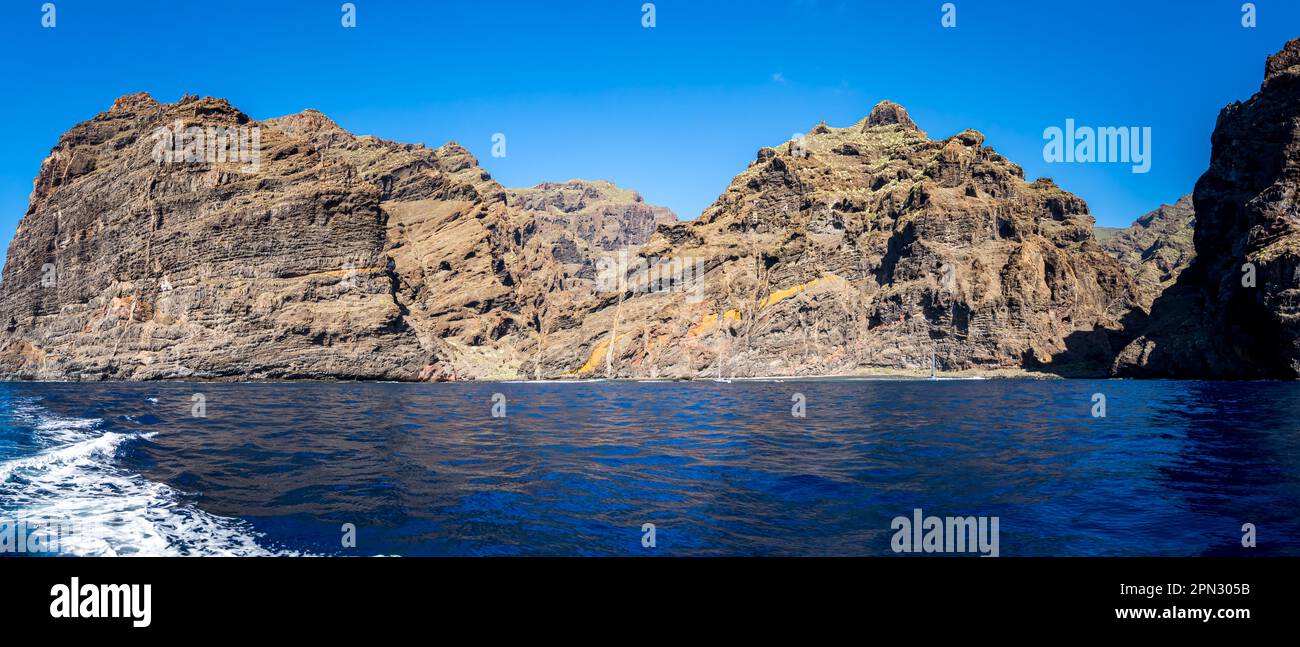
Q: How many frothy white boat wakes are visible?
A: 1